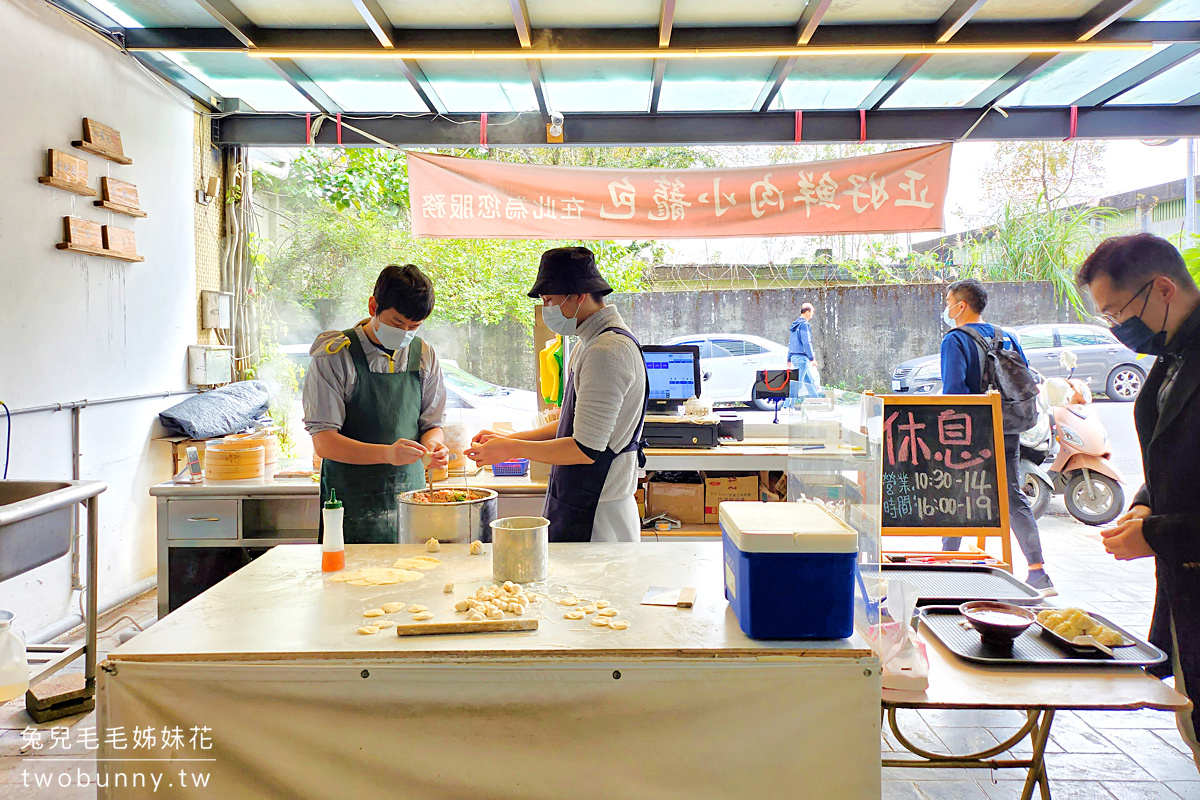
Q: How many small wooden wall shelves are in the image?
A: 4